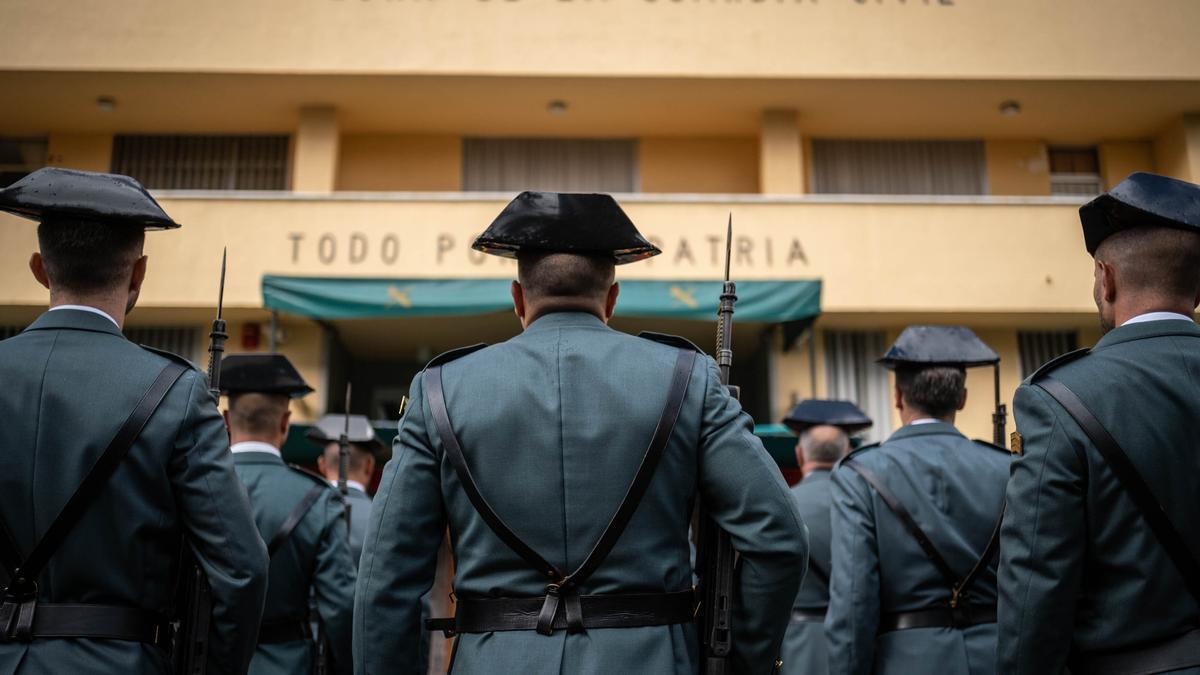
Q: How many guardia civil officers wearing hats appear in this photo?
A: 7